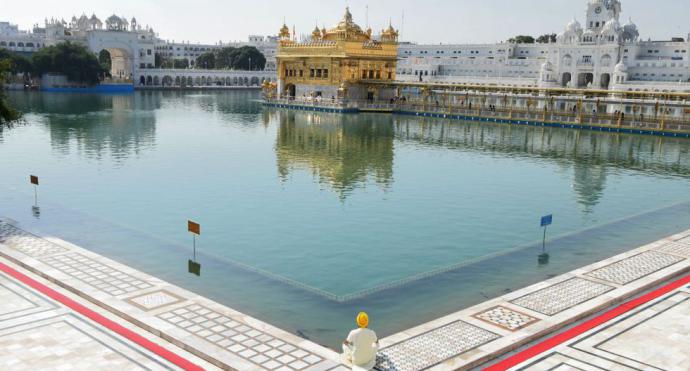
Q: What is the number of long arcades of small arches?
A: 1